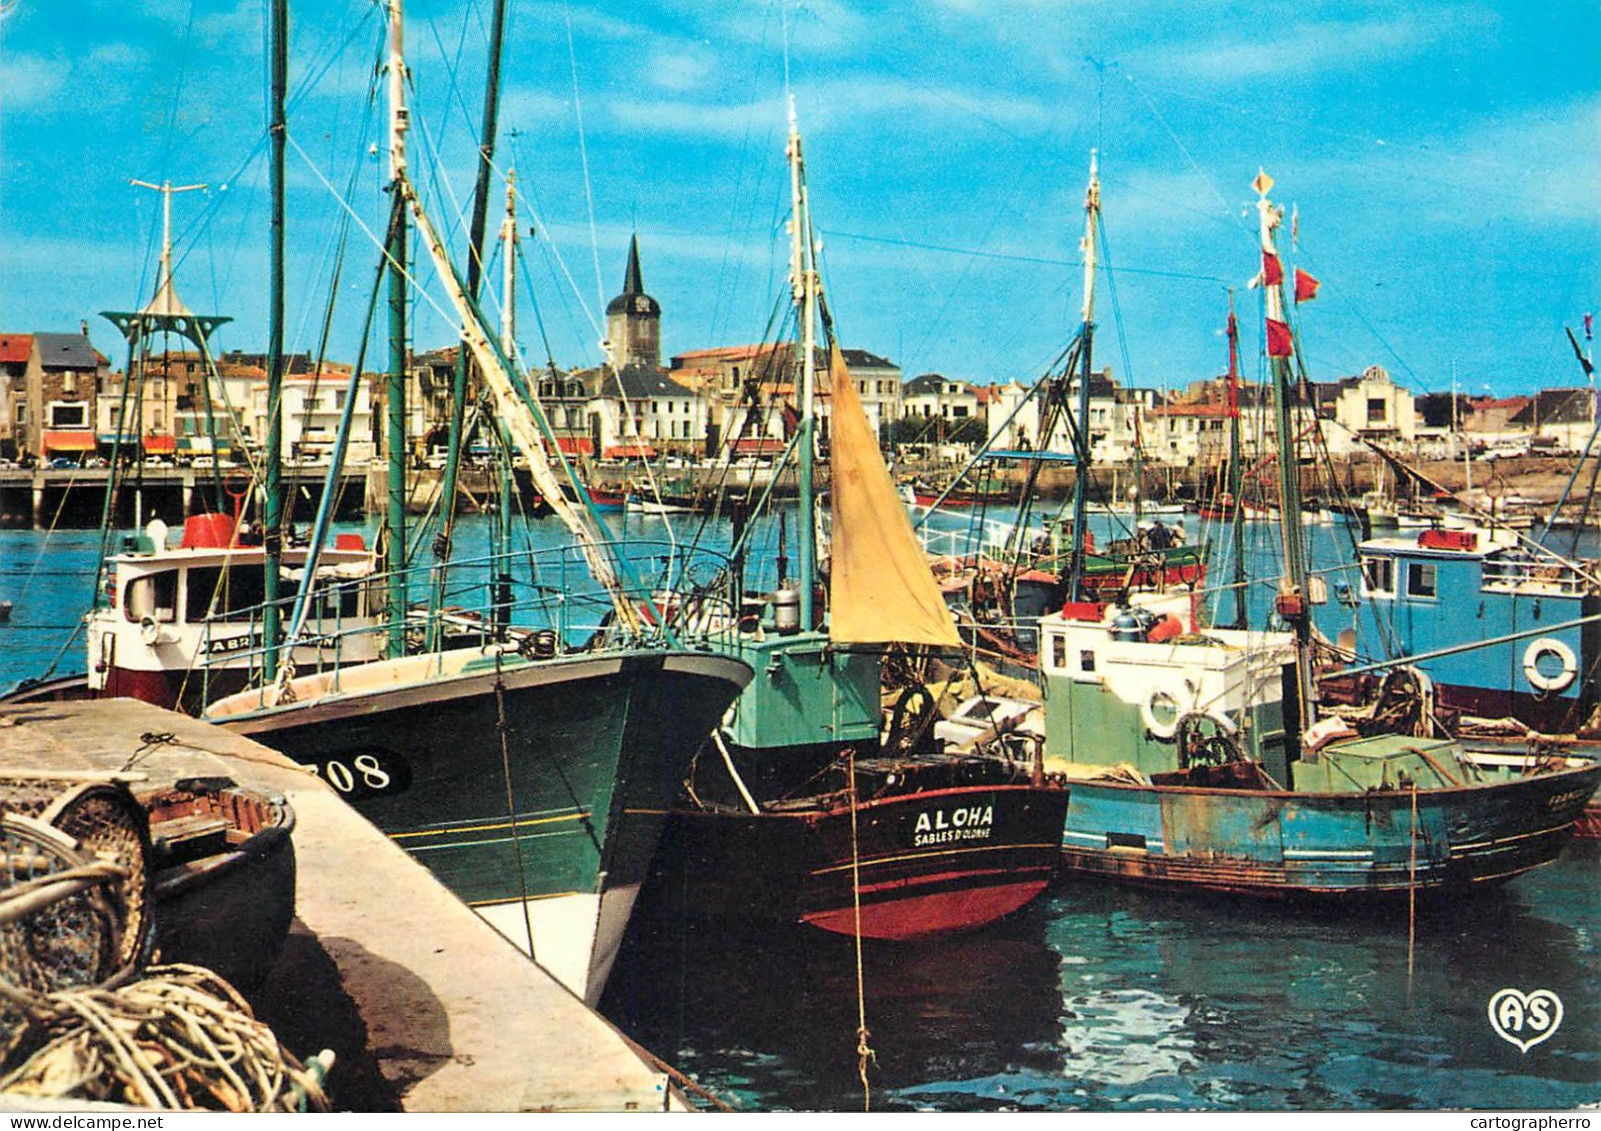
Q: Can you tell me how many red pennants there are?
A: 3